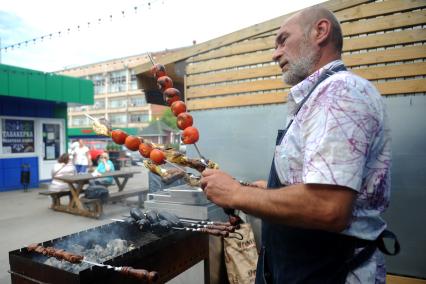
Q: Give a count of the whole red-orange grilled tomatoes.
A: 10